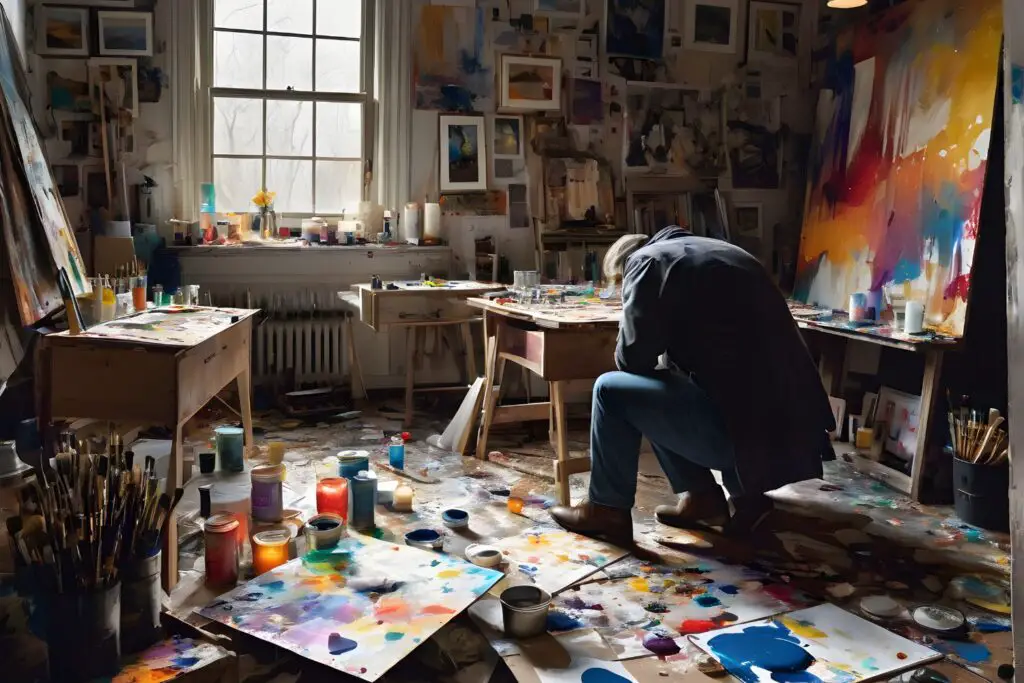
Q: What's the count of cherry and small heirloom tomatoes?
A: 0